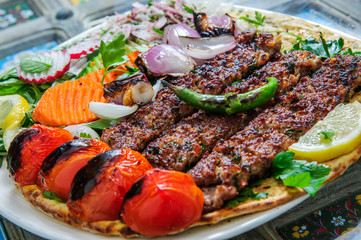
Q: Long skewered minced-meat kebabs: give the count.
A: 3